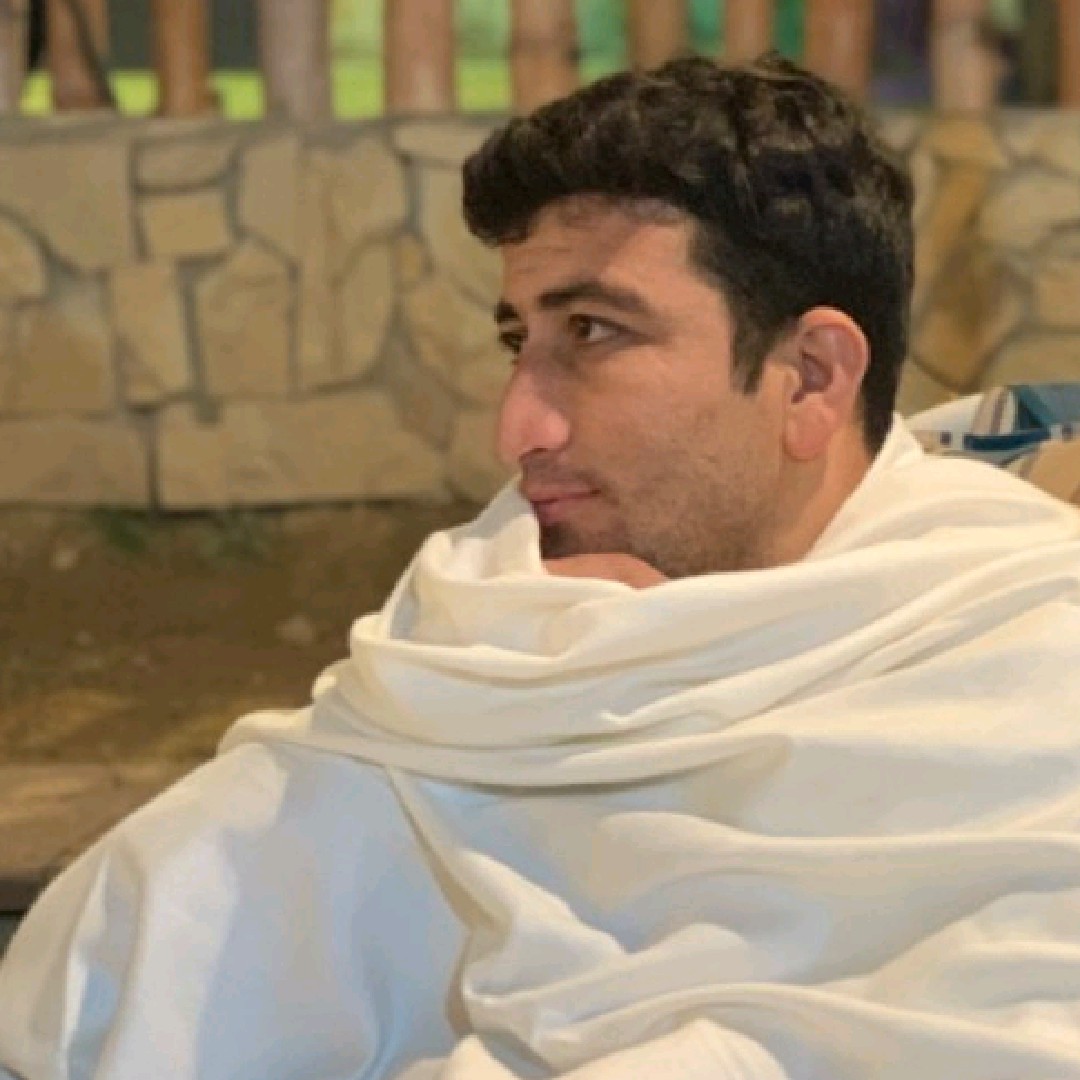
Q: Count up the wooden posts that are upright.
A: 11